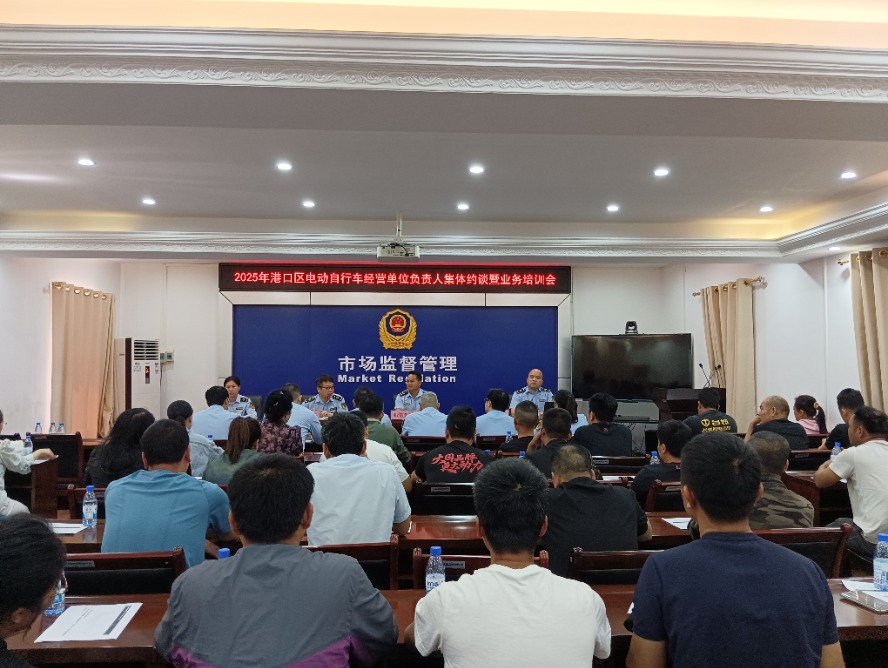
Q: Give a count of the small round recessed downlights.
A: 11